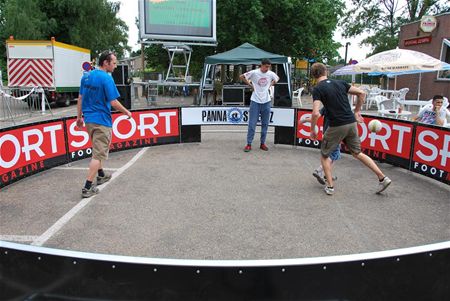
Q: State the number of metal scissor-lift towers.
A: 1